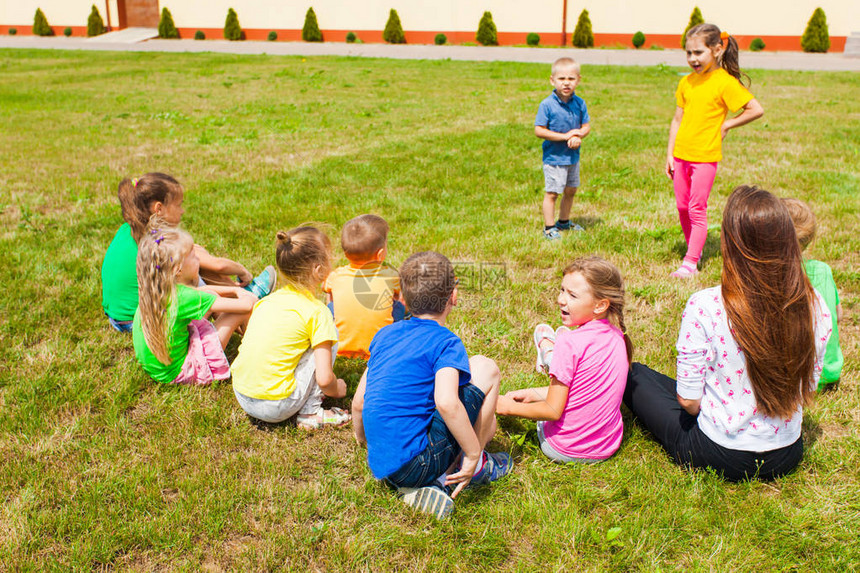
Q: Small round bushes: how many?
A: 9